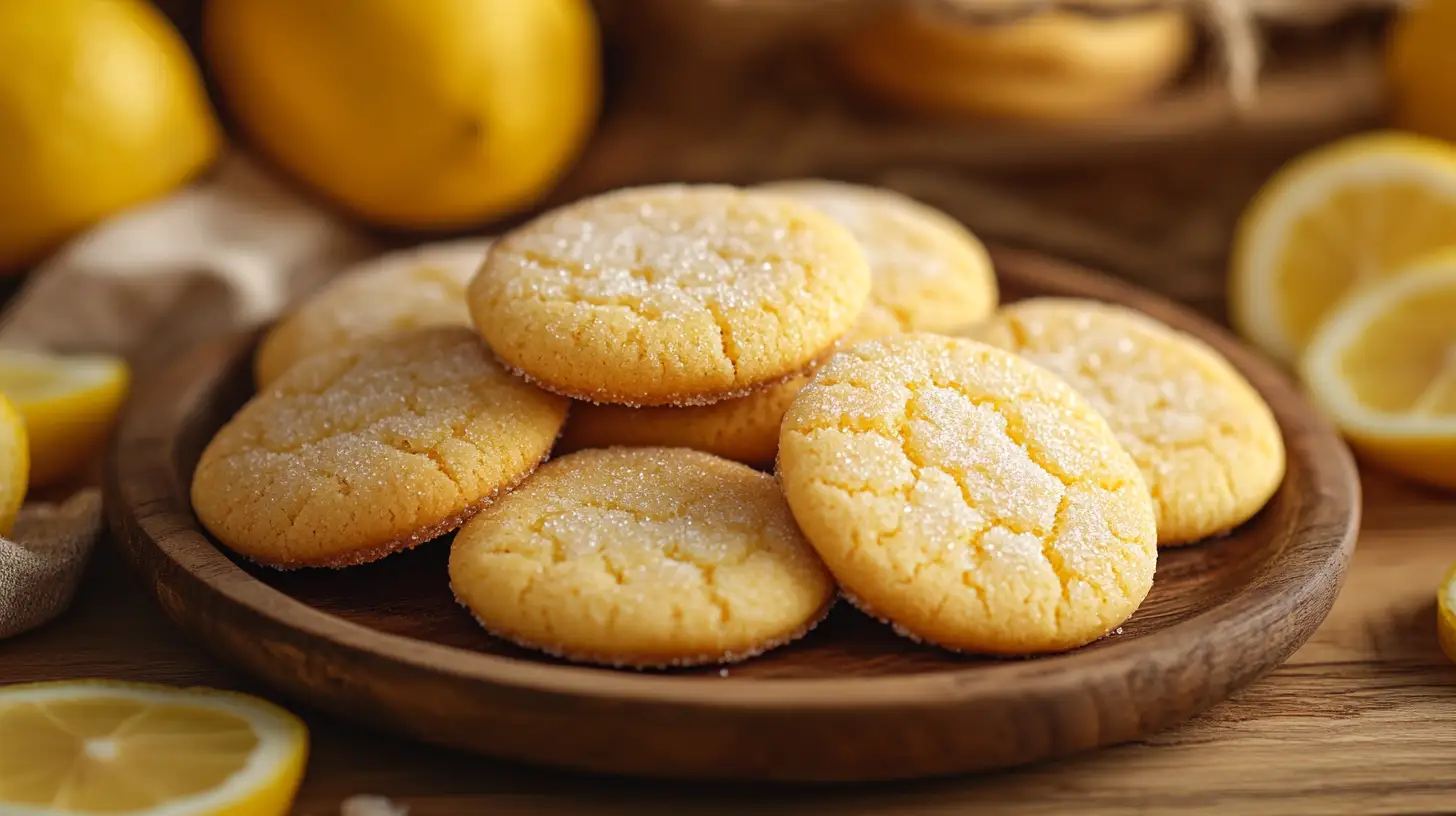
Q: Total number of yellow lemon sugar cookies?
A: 8